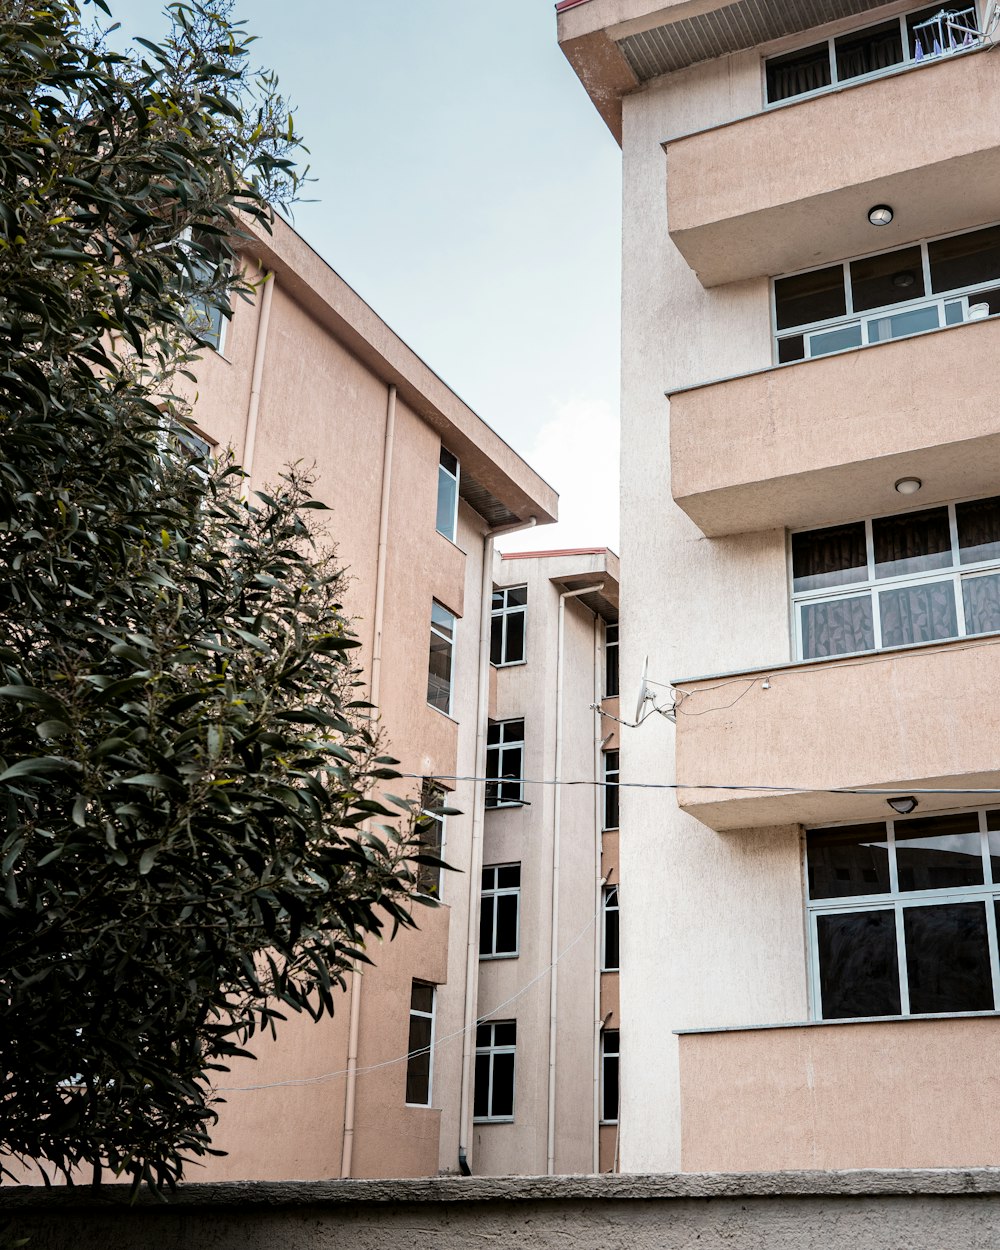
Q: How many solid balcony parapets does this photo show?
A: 4